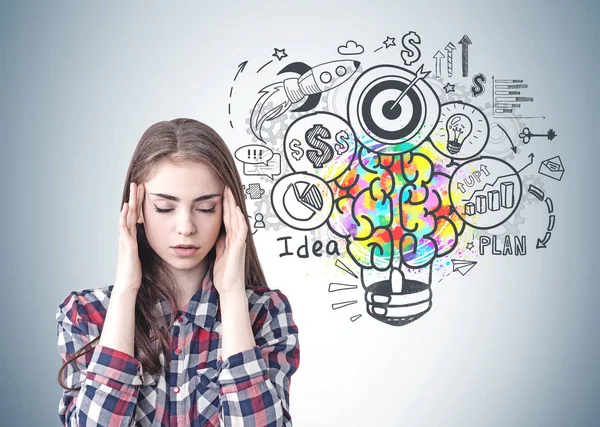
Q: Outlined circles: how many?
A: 5